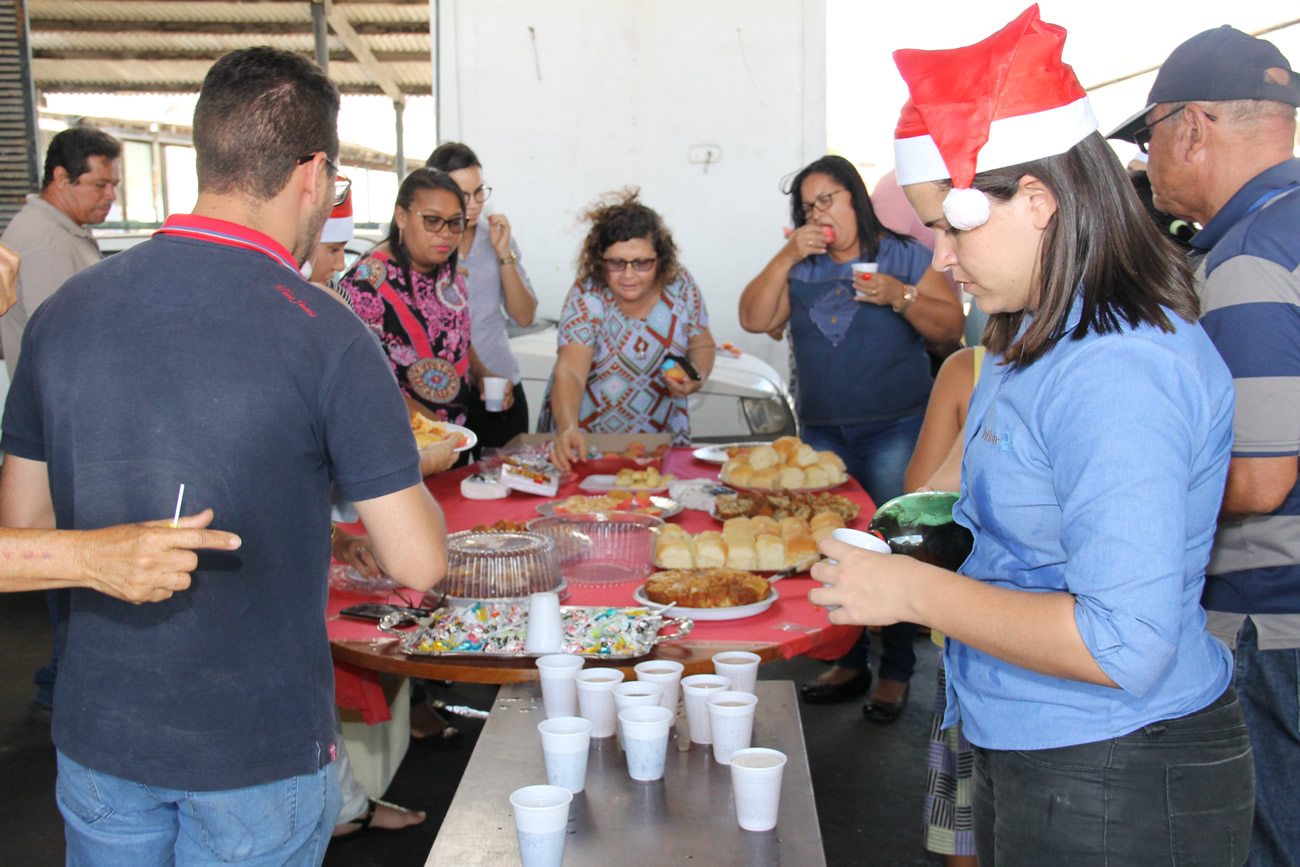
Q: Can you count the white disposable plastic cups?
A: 15